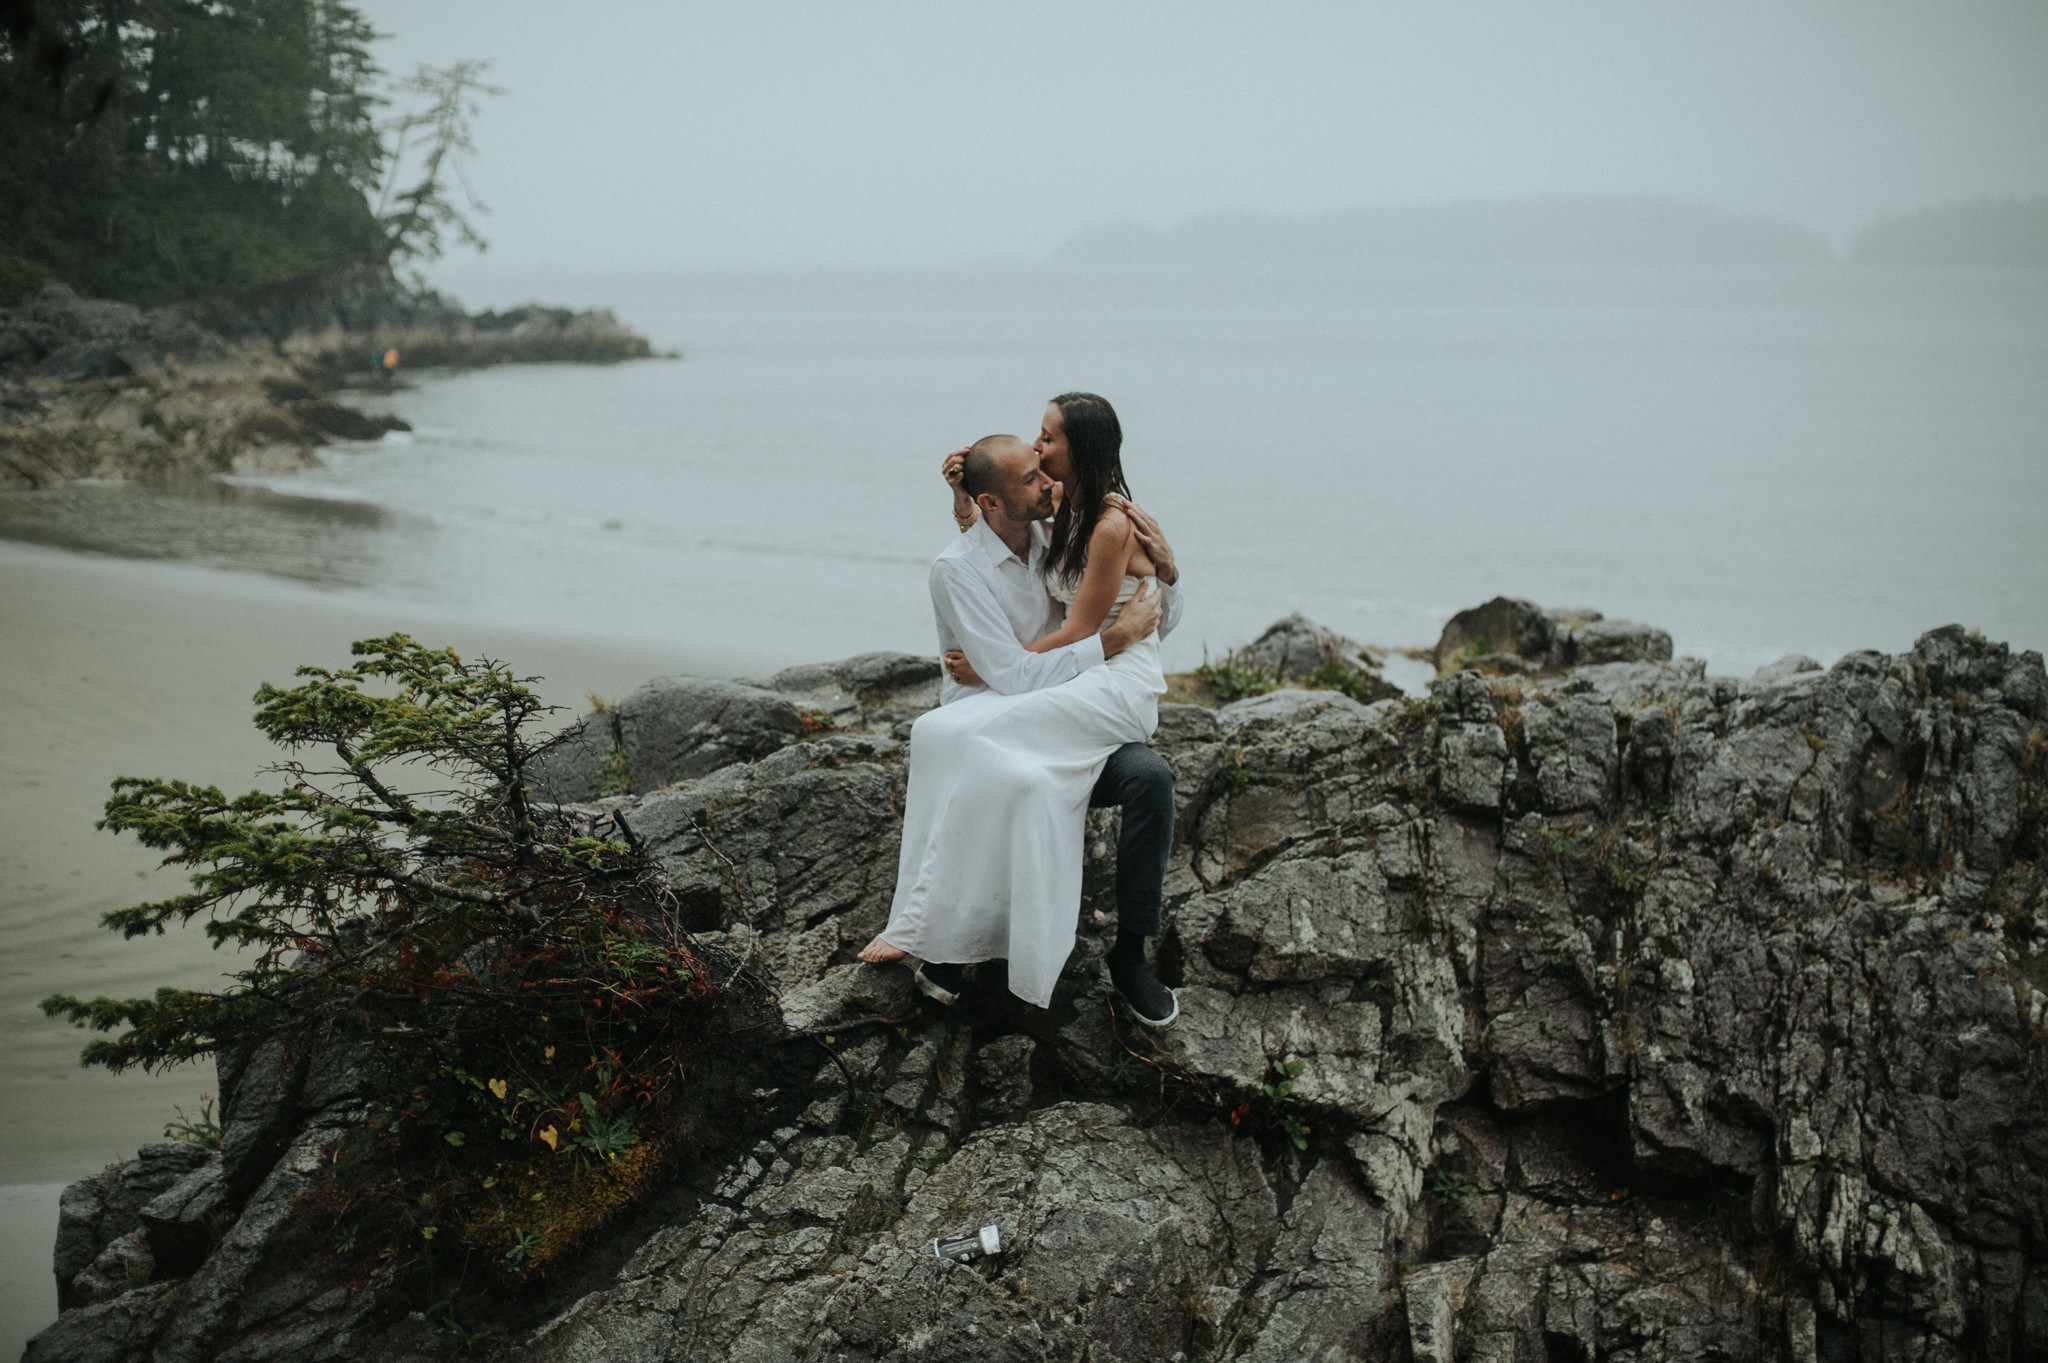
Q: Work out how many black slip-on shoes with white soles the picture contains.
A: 2